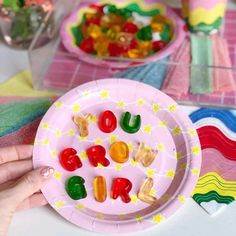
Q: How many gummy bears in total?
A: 0